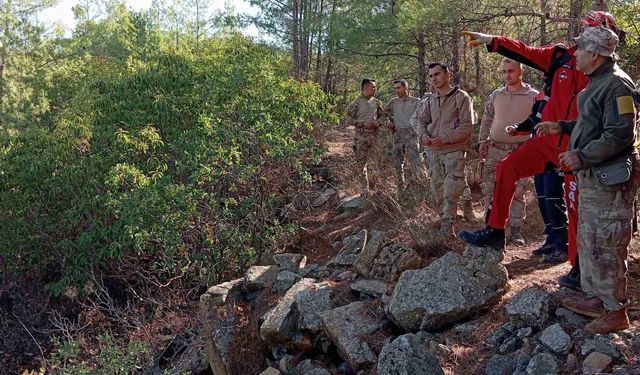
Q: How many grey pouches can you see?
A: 1